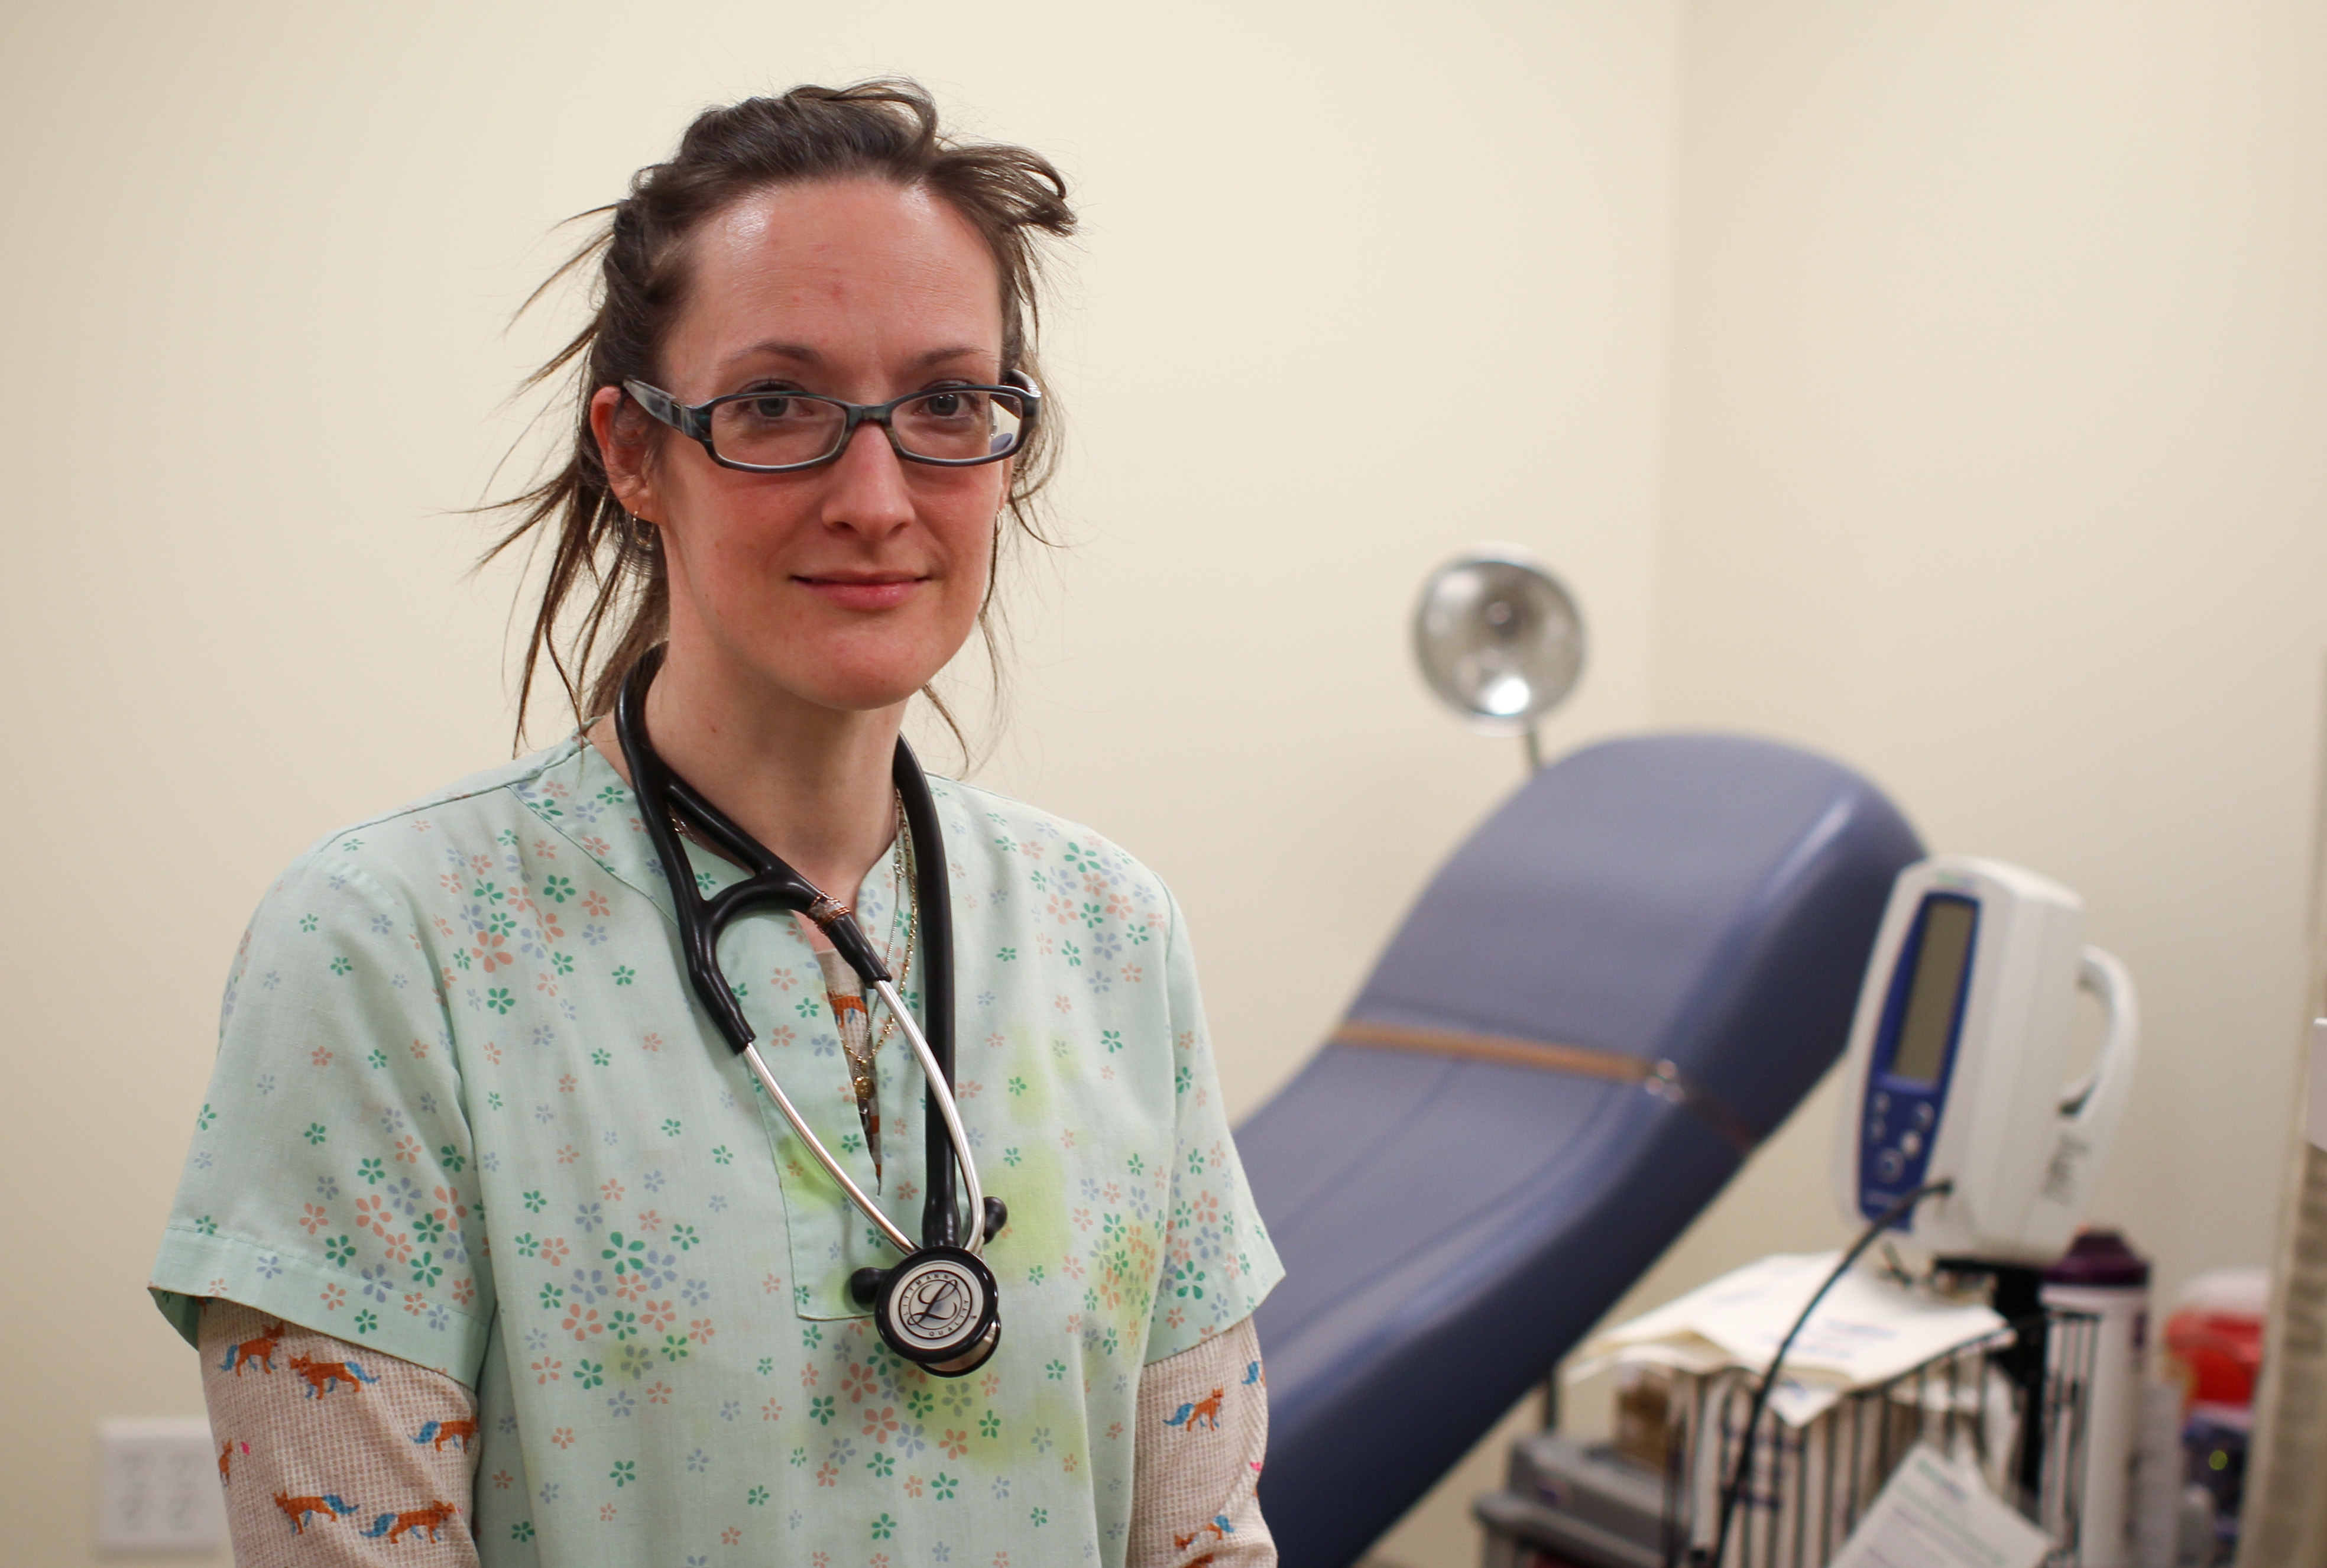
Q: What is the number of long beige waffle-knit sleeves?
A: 2